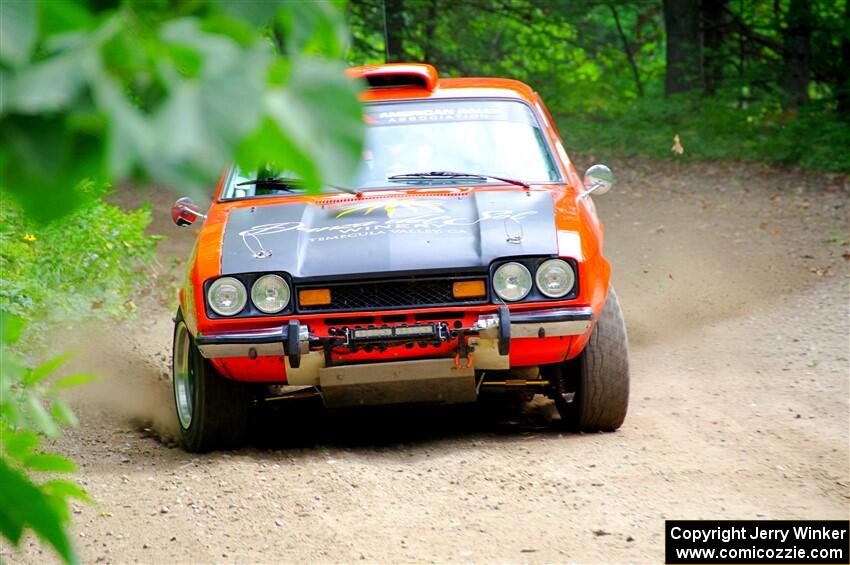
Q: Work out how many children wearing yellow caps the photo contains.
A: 0